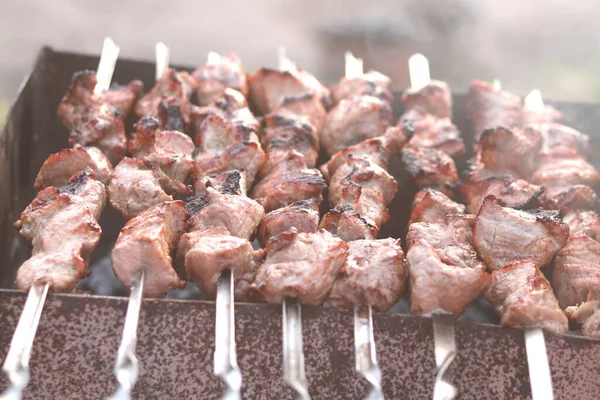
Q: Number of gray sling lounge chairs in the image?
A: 0